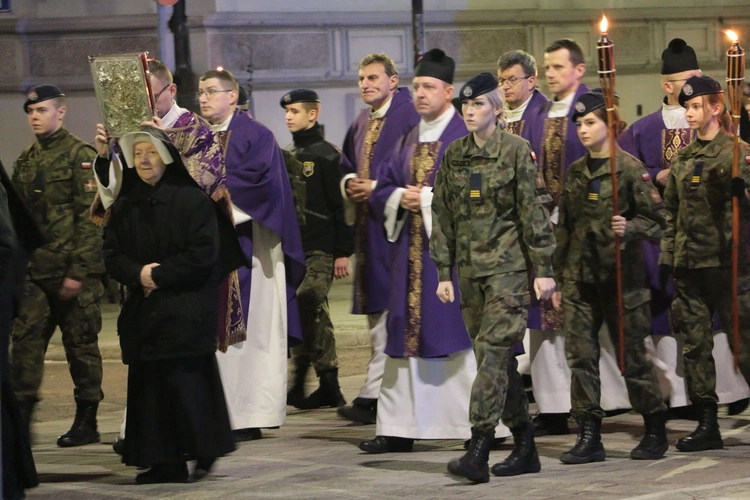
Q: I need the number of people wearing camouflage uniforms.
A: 5